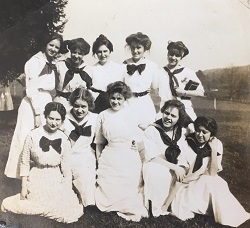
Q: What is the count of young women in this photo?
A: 10